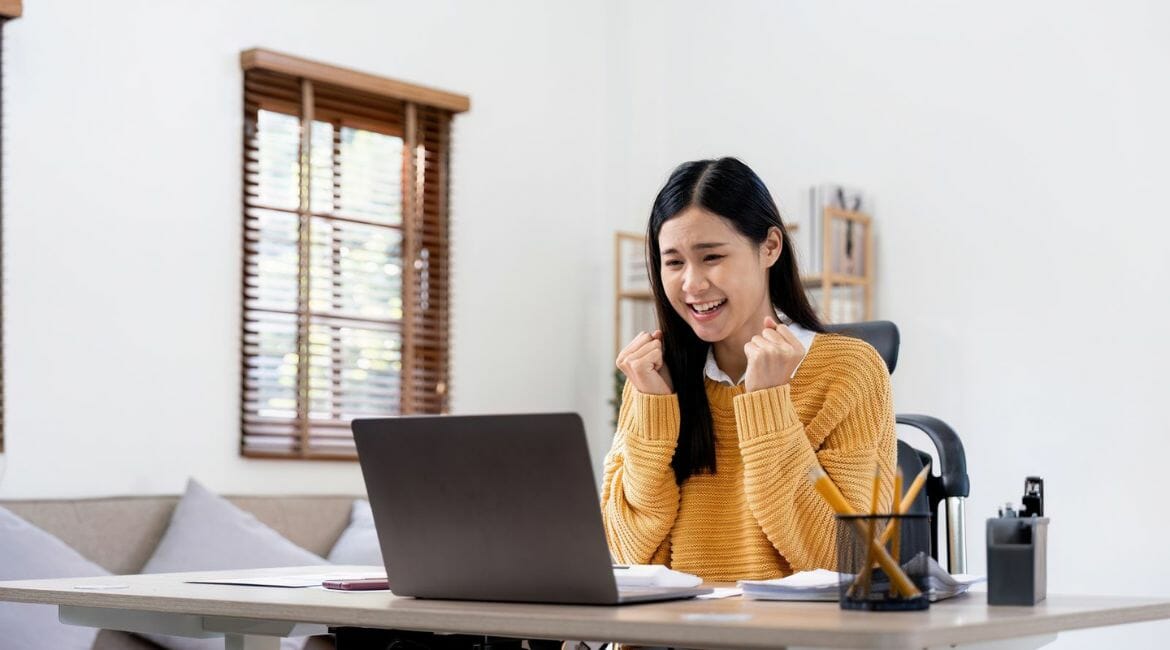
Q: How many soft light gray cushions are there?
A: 3